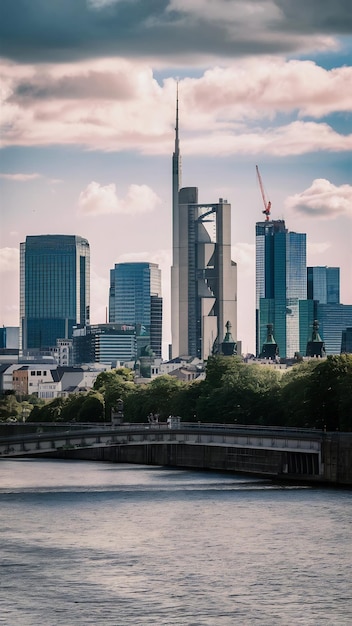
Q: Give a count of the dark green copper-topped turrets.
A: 3